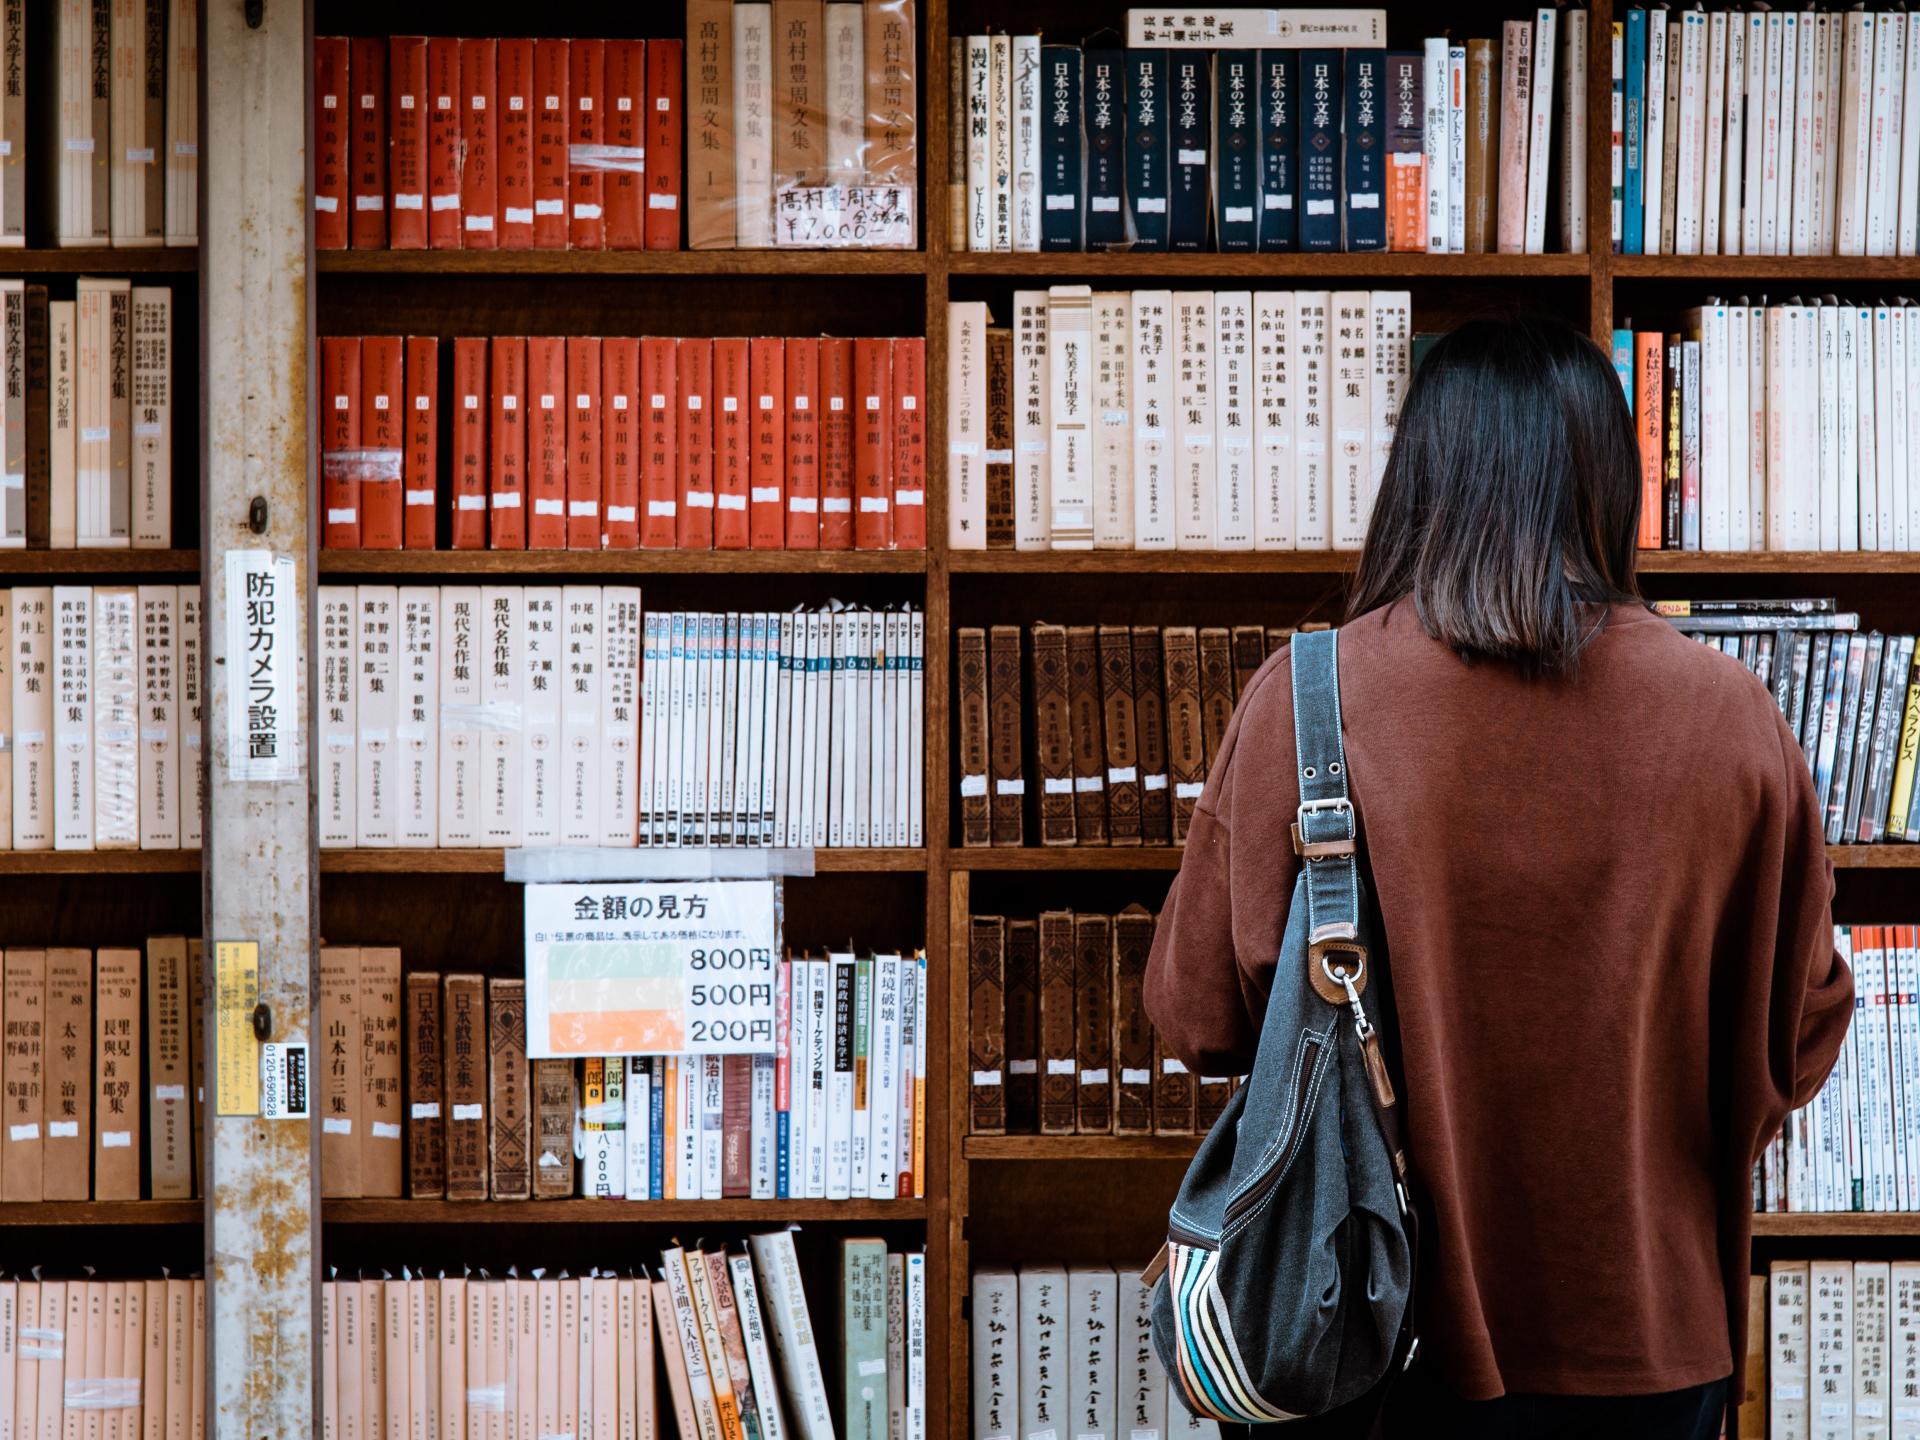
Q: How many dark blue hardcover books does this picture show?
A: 8